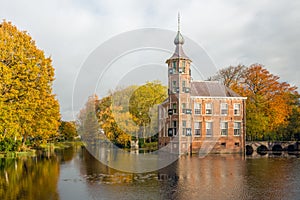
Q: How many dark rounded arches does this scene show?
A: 4